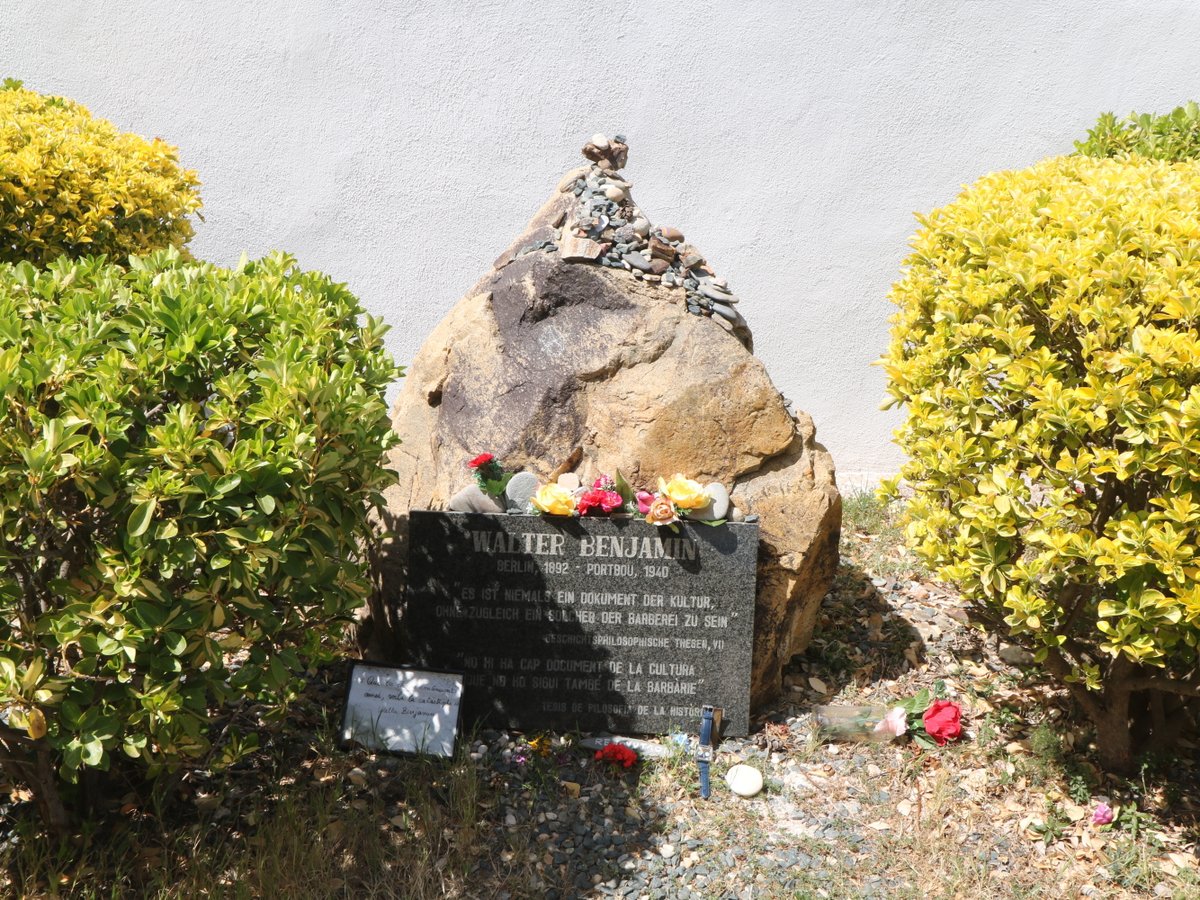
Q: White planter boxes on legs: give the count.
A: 0